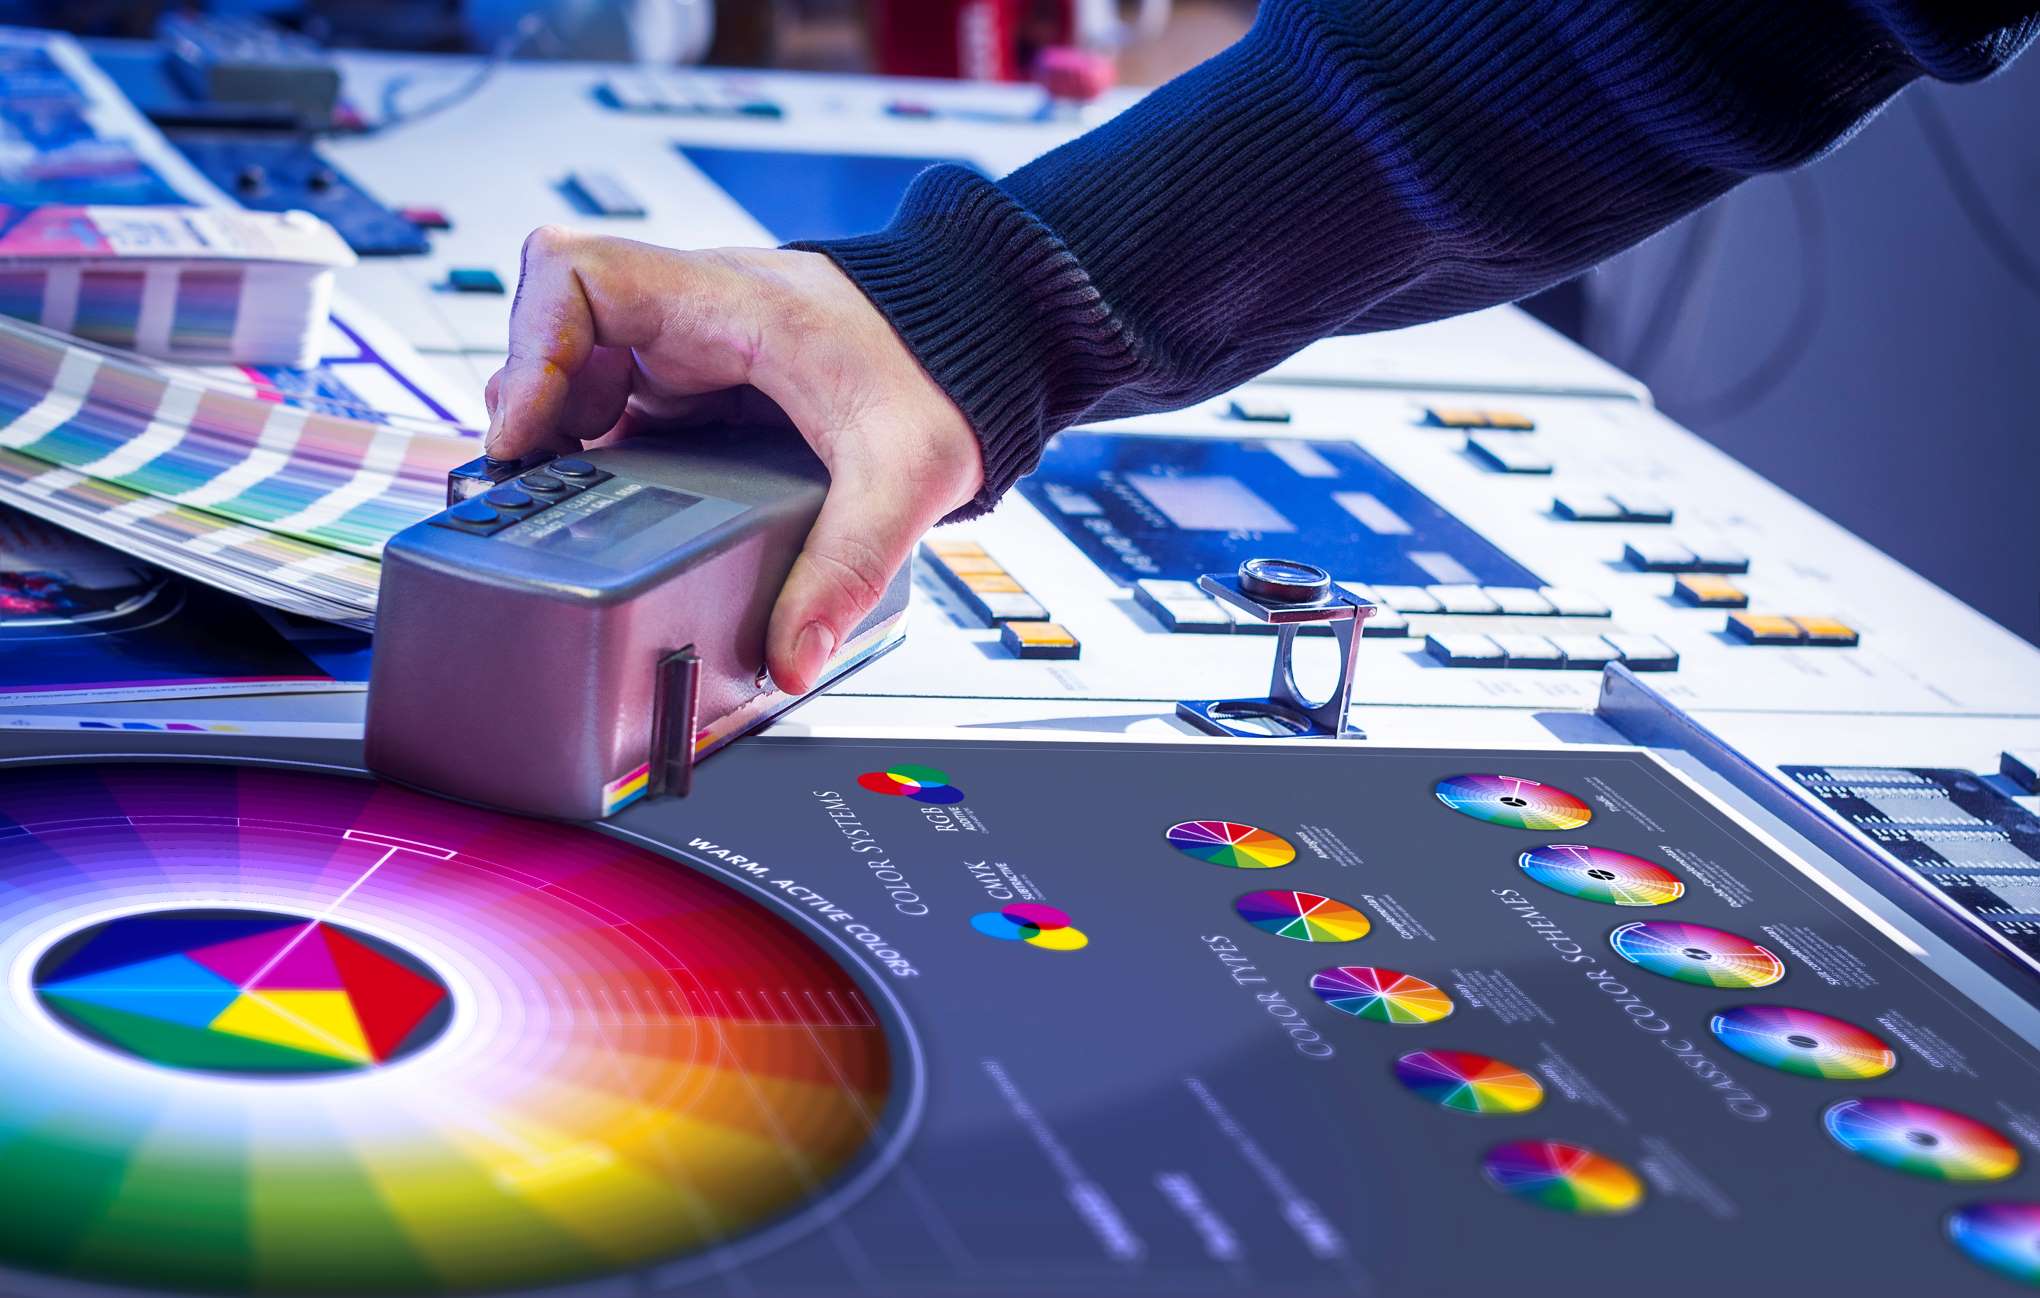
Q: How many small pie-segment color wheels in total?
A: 5